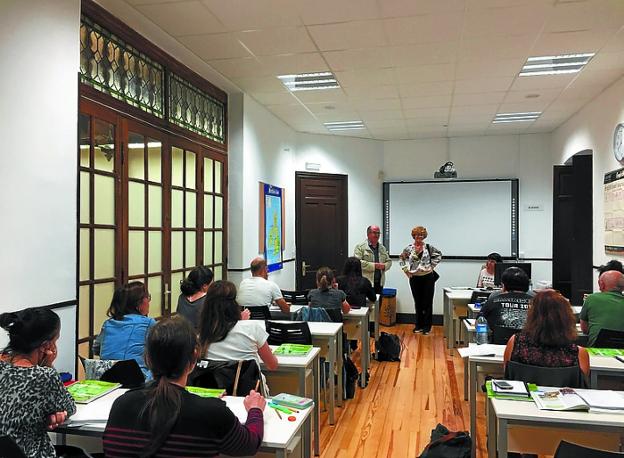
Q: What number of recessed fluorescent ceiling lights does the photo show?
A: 4